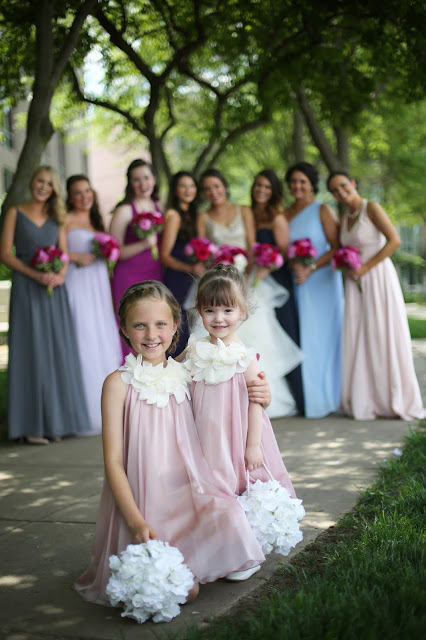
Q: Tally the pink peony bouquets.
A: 8